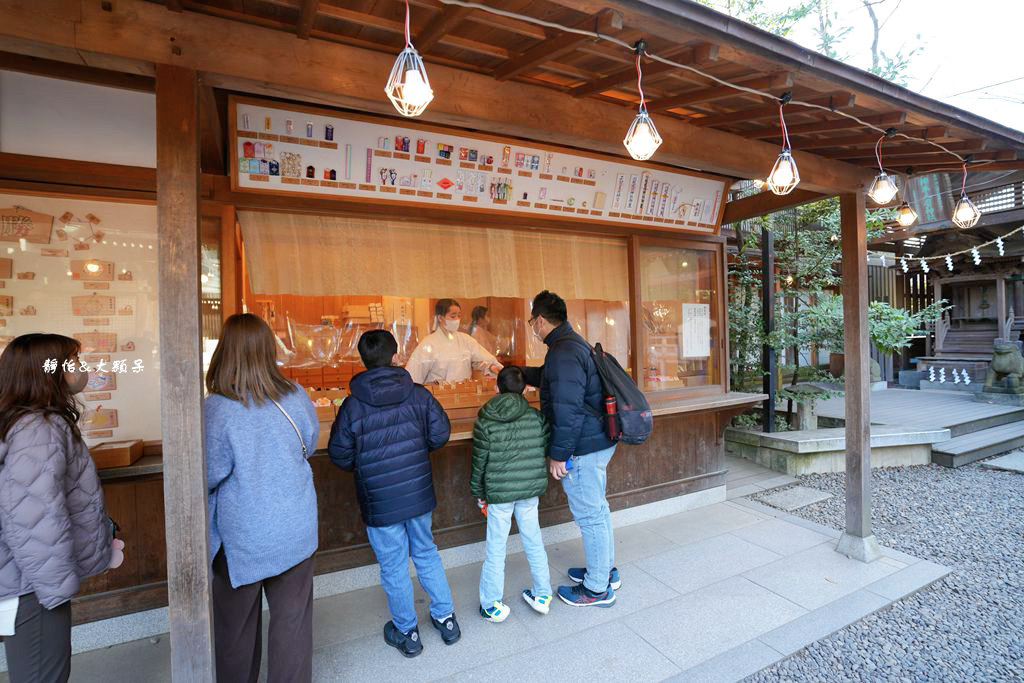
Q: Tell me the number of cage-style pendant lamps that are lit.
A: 6